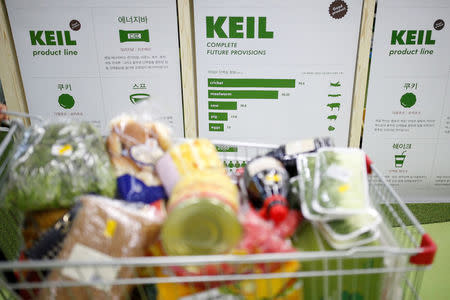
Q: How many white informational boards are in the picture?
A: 3